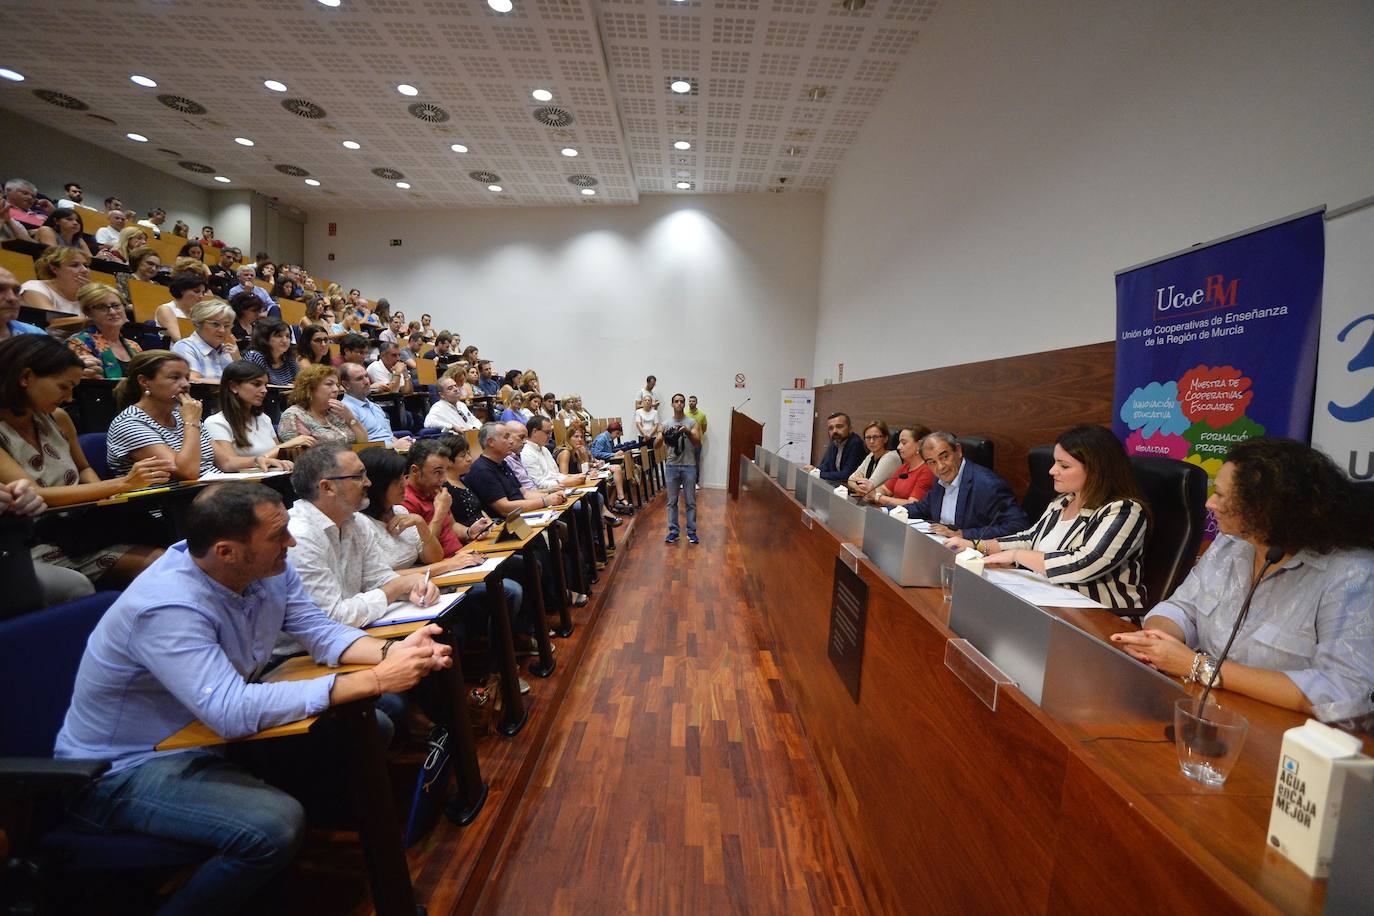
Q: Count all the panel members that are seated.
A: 6